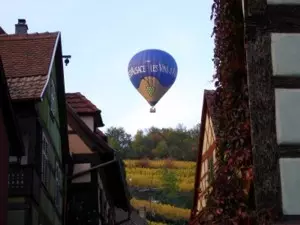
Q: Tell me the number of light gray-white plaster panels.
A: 4